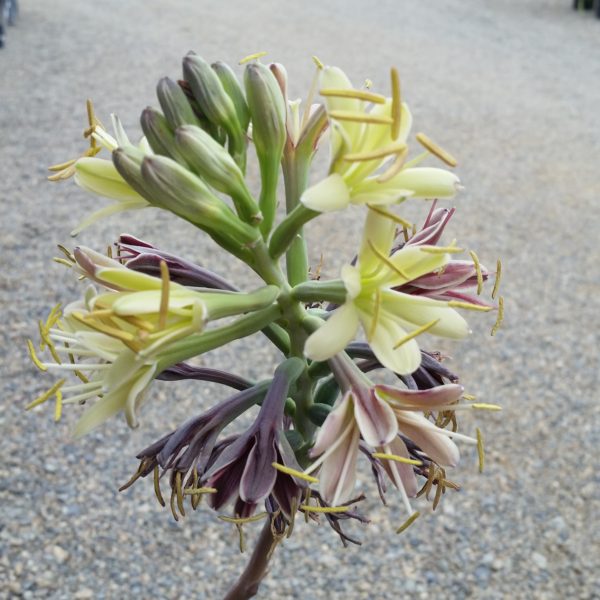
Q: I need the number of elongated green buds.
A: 8